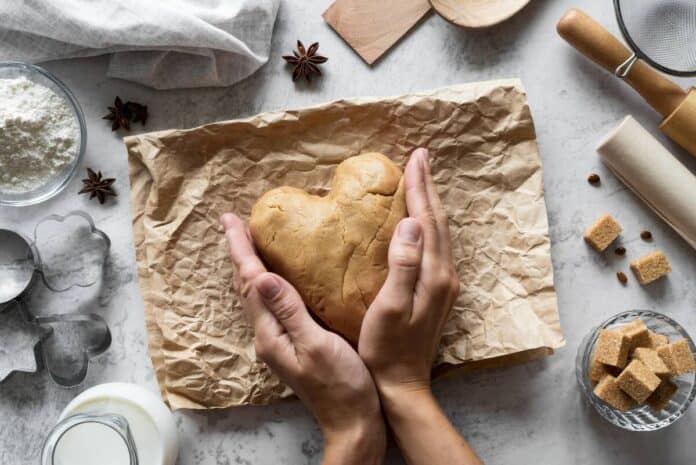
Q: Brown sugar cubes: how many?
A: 11